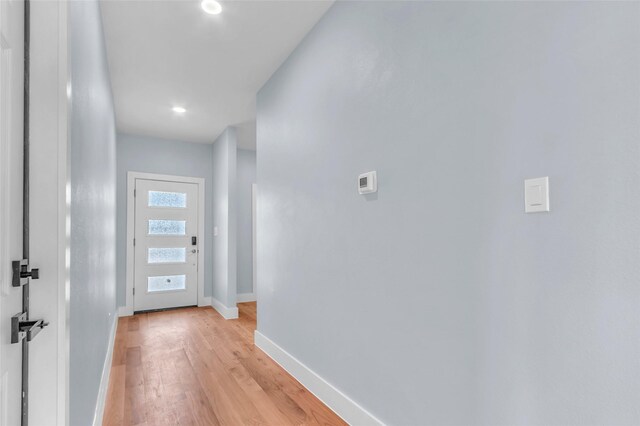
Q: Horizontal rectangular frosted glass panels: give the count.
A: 4